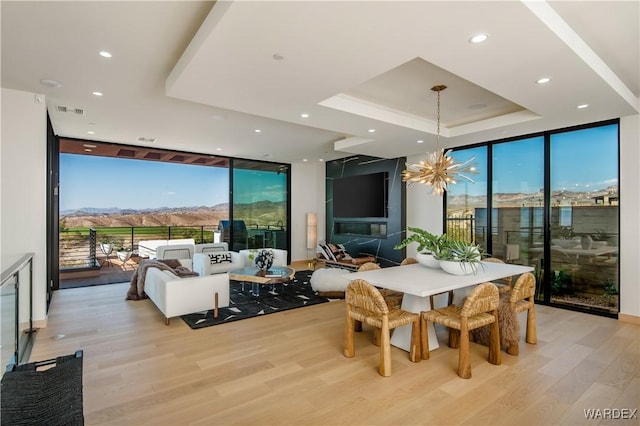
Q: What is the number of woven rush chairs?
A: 6